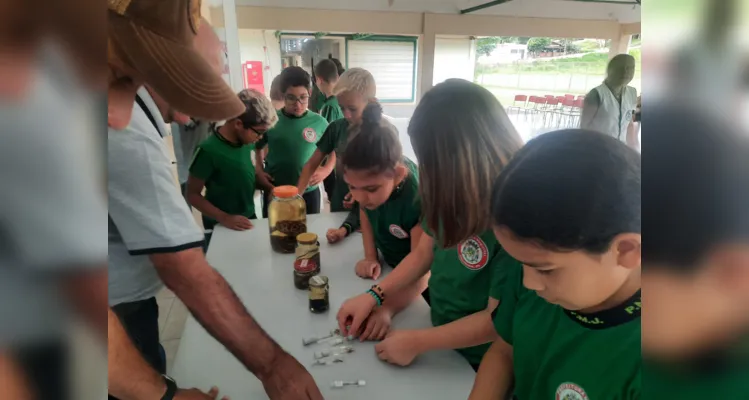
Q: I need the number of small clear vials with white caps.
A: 5